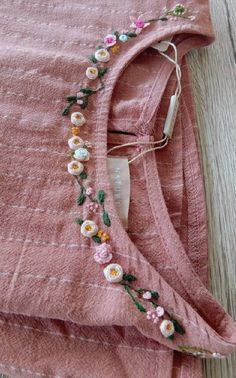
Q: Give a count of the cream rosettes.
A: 8